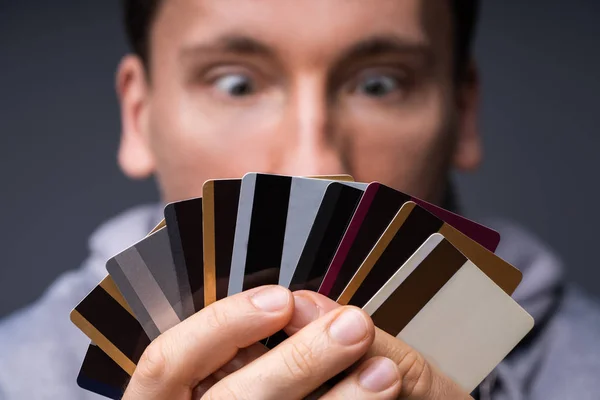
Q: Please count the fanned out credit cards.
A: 10